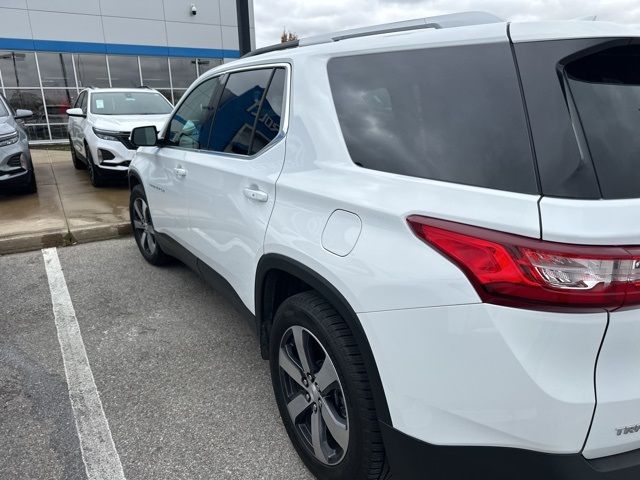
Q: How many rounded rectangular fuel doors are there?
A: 1